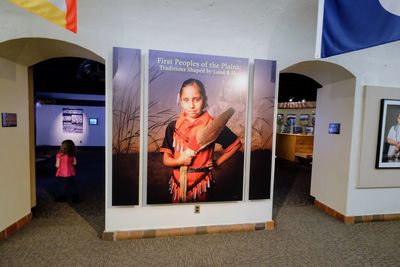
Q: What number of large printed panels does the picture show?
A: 3